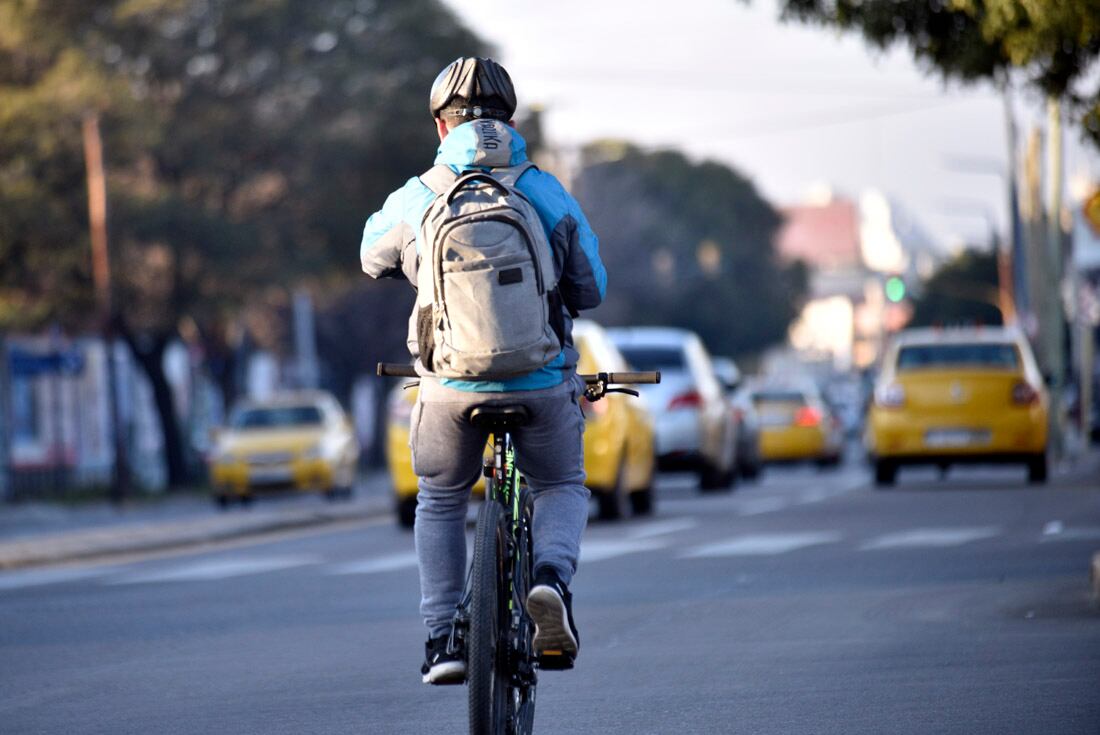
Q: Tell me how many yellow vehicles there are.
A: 4